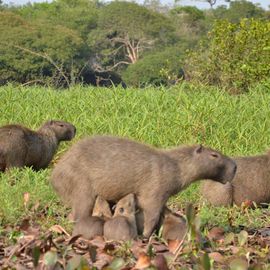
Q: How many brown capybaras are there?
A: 6